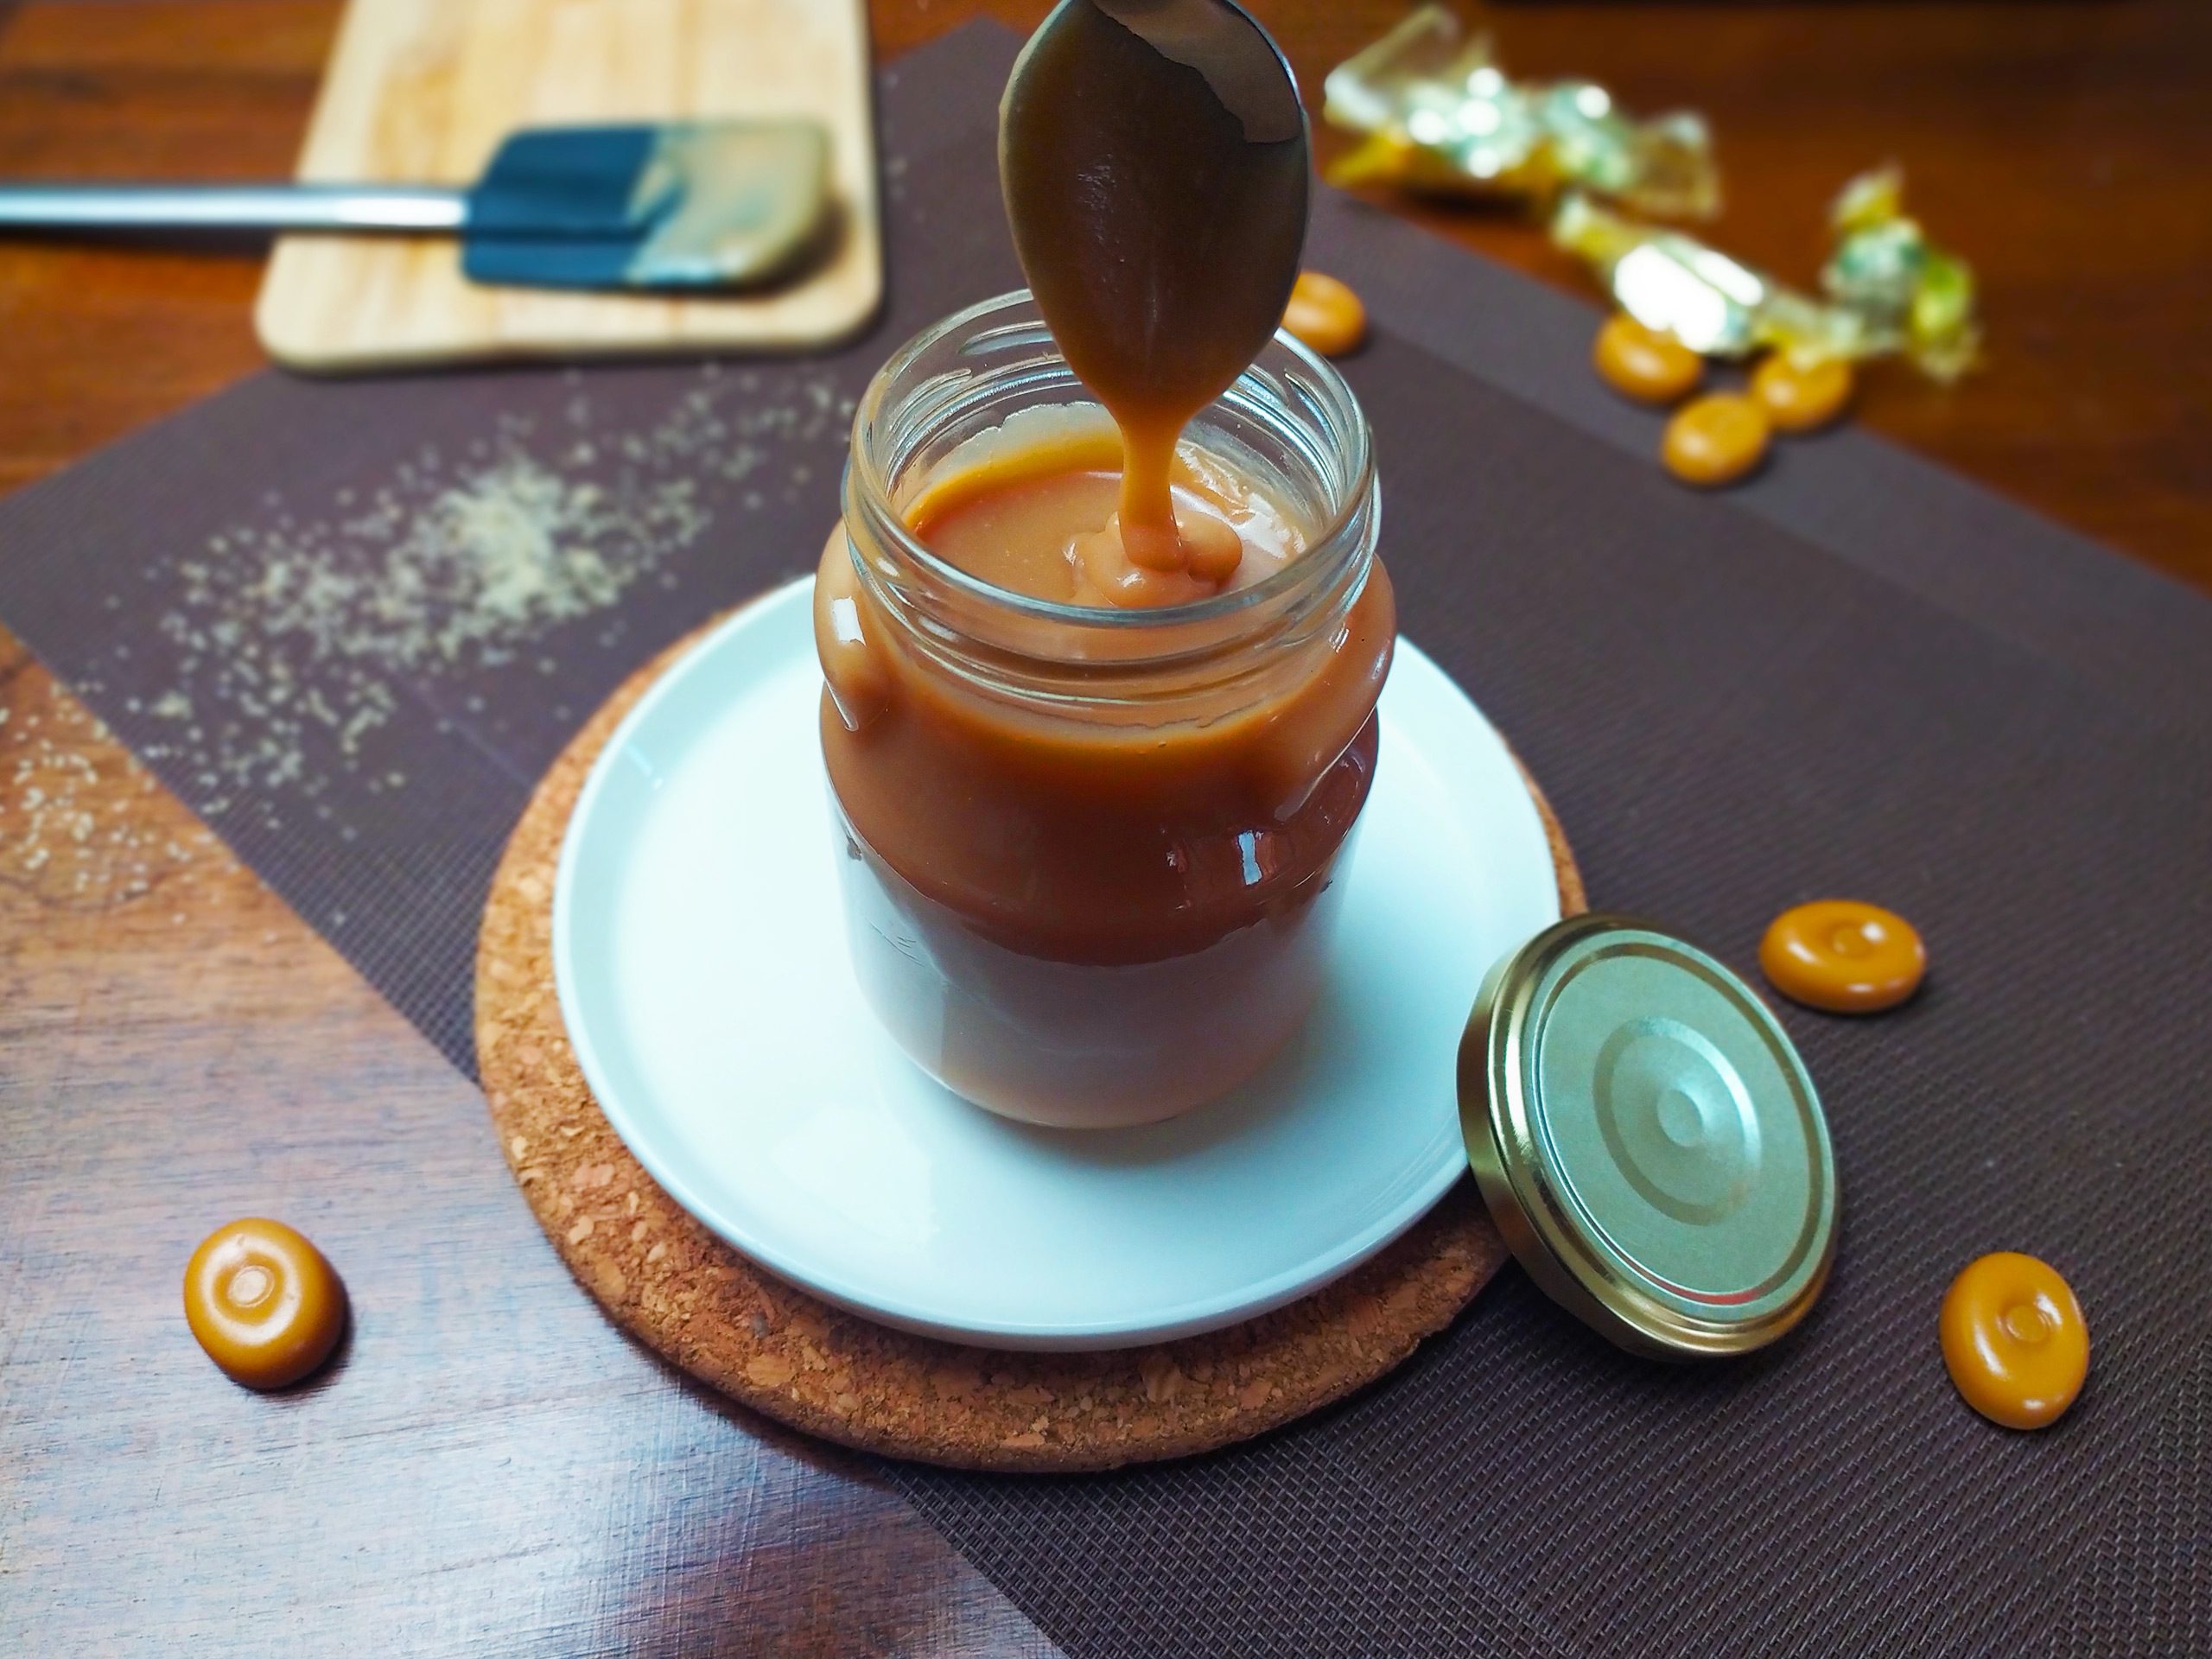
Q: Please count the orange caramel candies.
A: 7